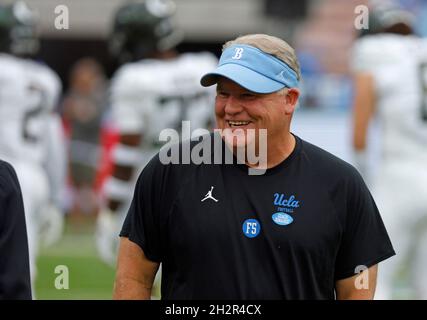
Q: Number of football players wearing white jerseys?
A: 3